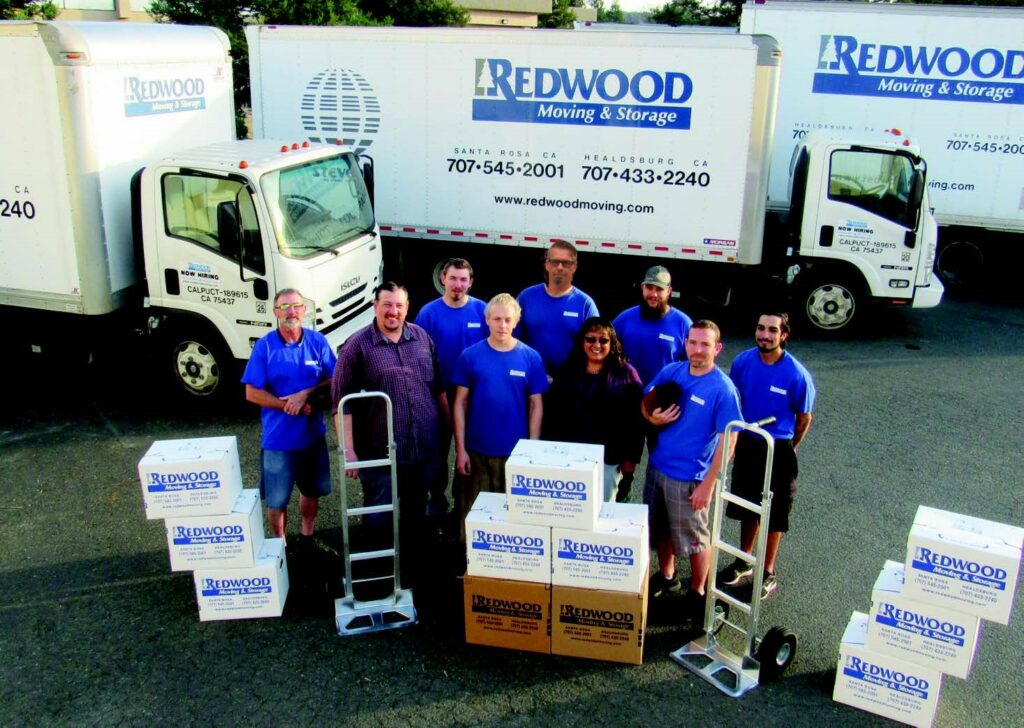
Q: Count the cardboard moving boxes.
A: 11